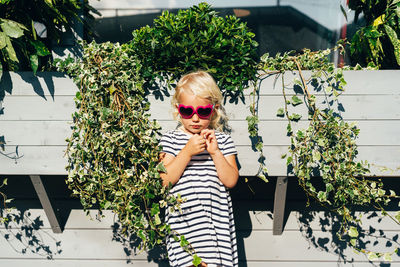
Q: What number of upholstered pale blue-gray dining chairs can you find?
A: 0